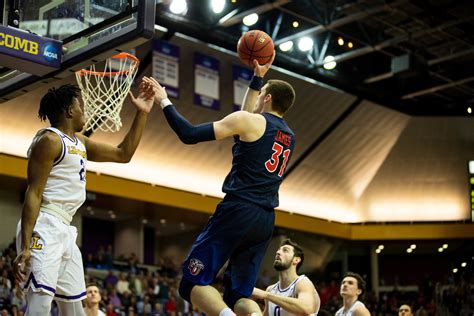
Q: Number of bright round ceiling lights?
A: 6